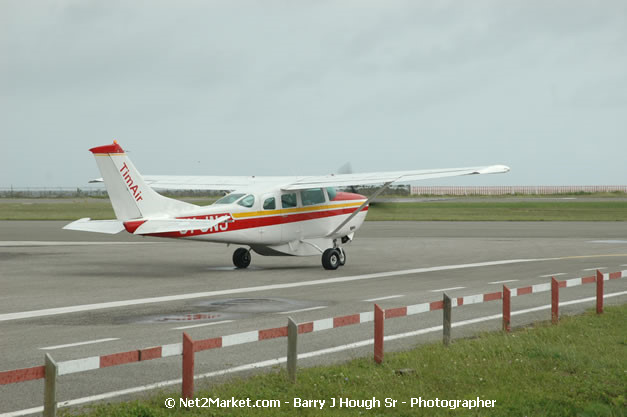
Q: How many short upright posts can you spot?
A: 8